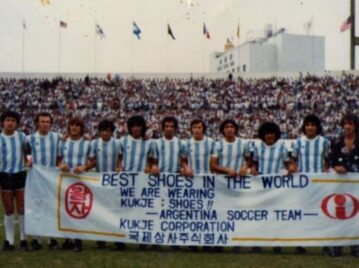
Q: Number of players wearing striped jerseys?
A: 10